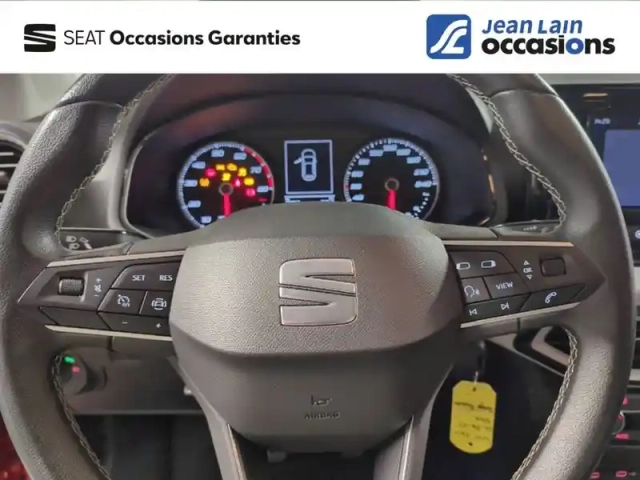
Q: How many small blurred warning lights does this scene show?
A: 9